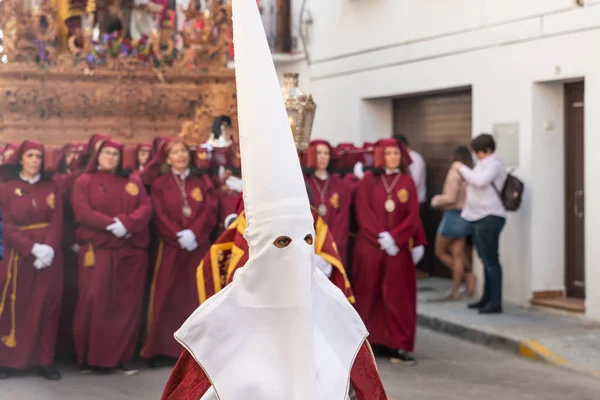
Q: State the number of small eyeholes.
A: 2